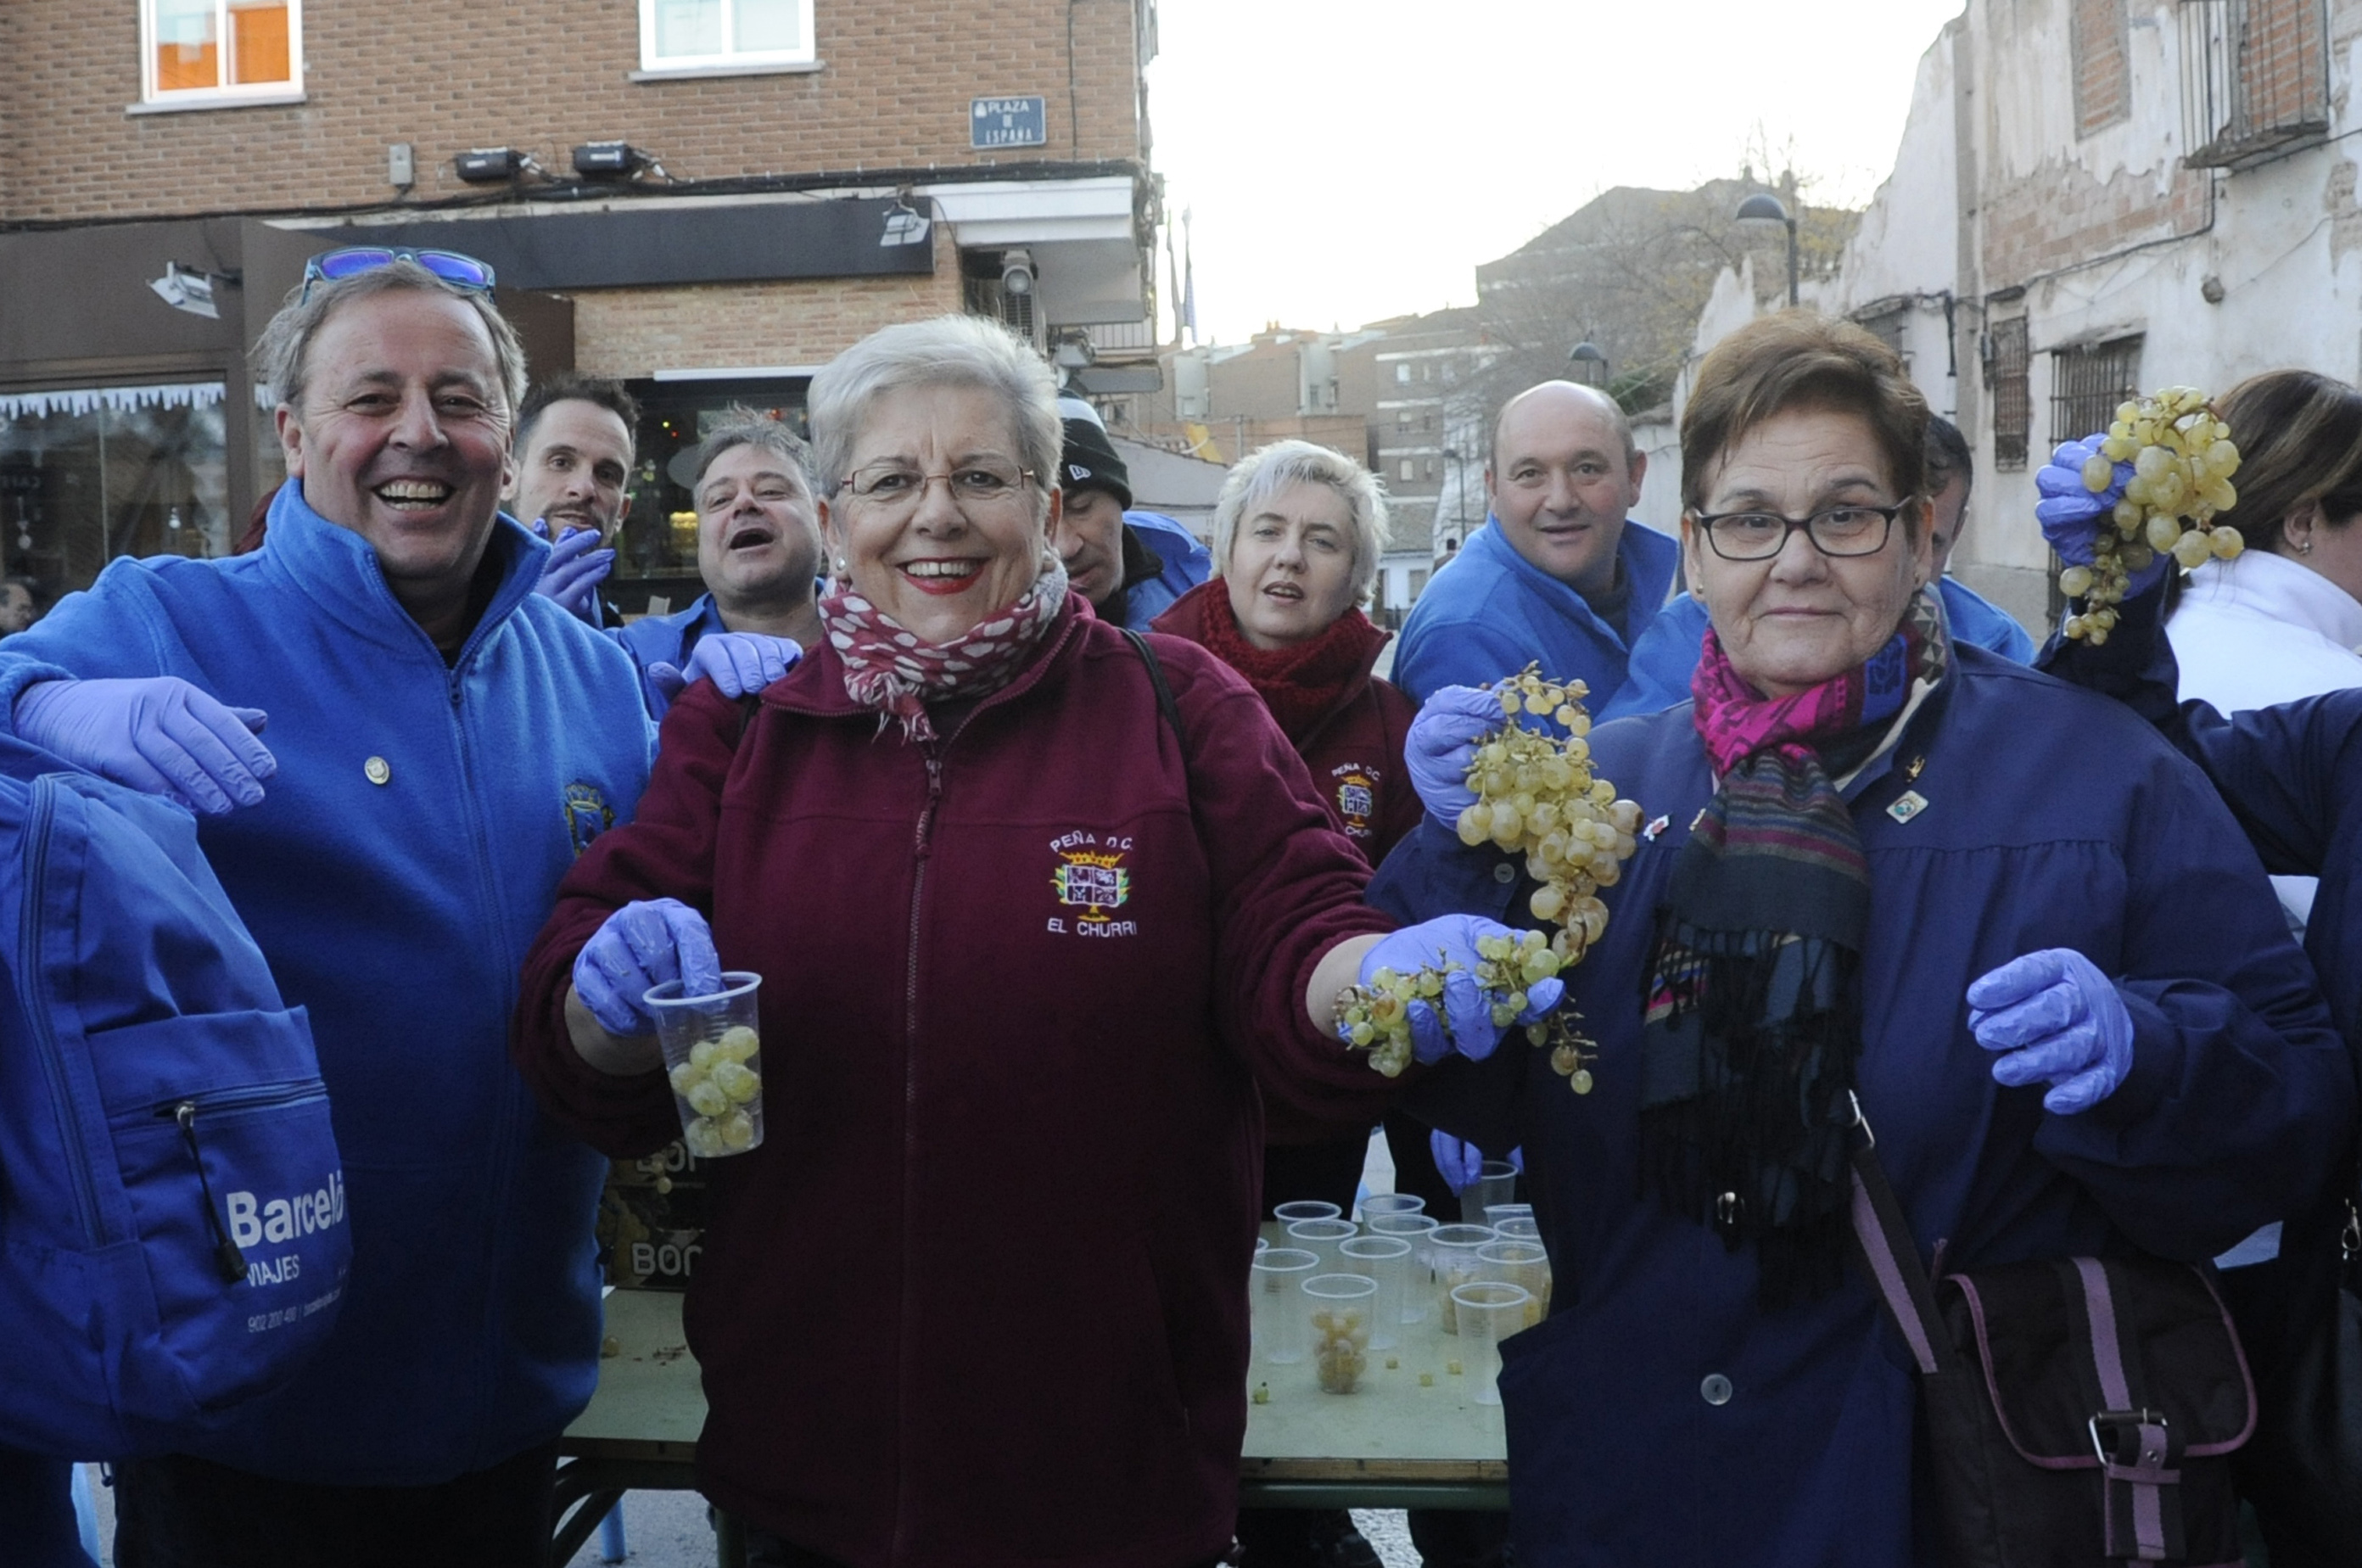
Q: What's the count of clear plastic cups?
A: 15